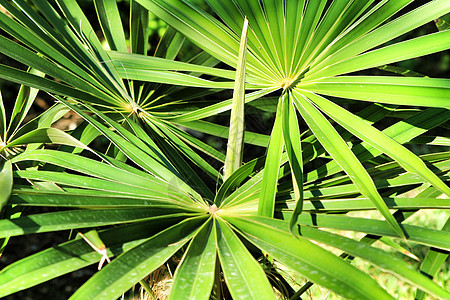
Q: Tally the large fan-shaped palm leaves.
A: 3